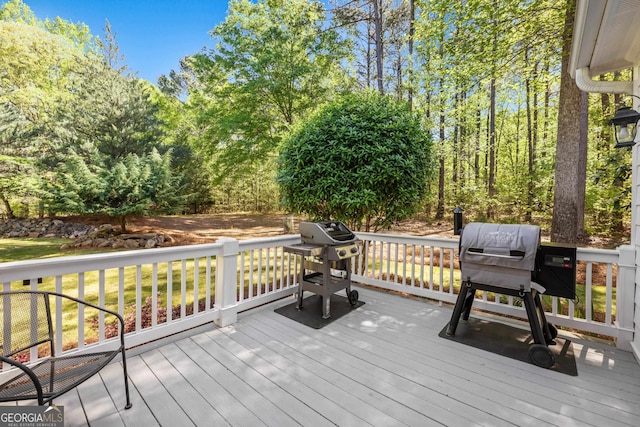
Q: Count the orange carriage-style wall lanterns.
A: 0